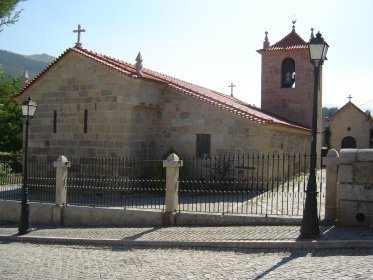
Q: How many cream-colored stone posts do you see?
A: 3